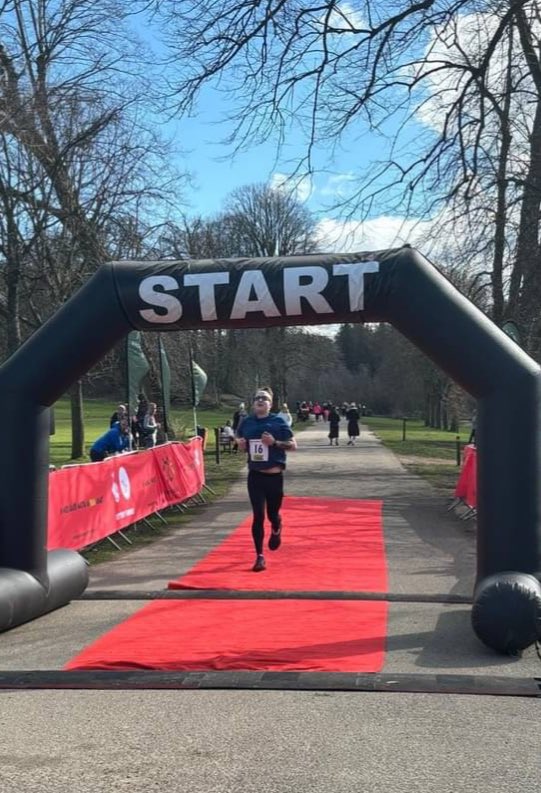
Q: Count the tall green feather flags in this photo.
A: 3